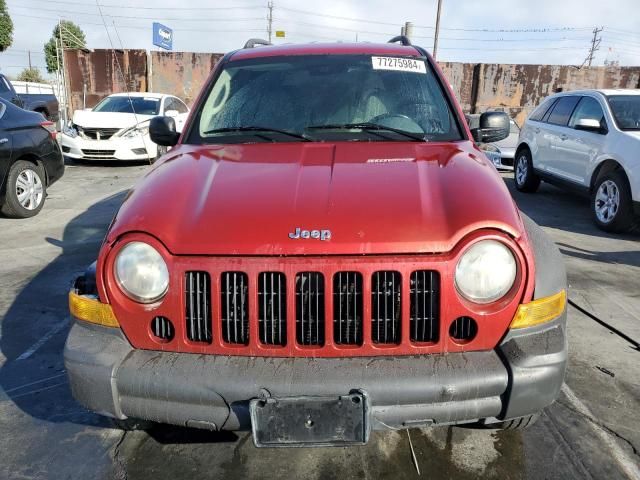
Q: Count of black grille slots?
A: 7